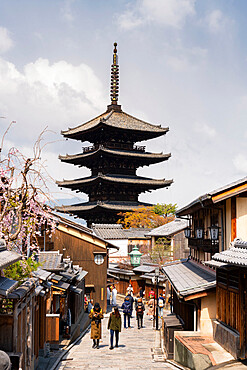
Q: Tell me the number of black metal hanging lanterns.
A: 3